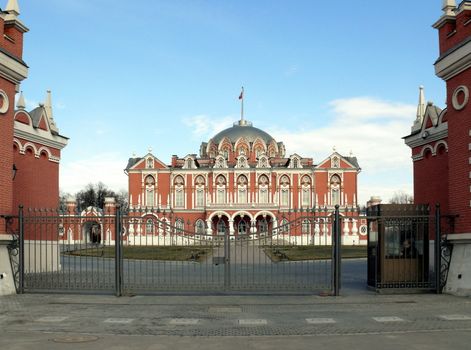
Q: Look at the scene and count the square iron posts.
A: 4